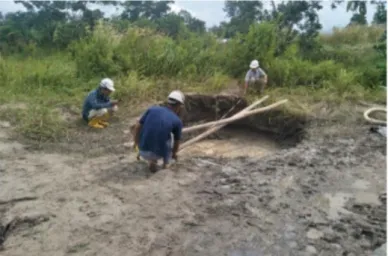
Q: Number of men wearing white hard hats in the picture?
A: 3